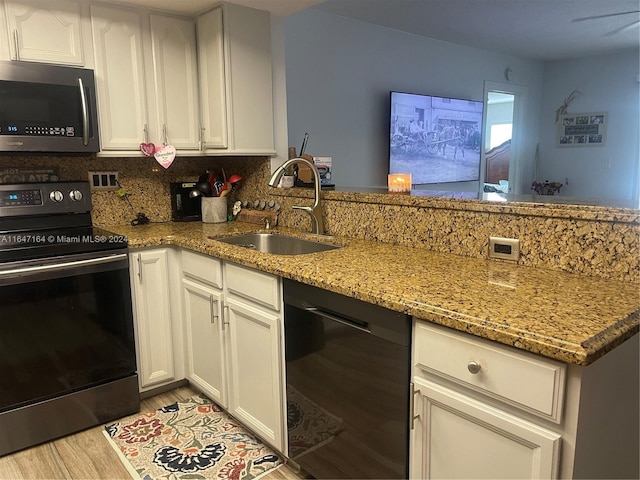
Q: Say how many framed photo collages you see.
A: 1